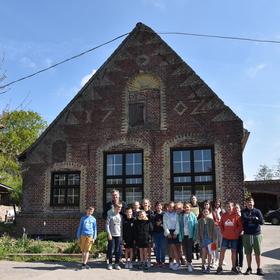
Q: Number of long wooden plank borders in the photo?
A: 1